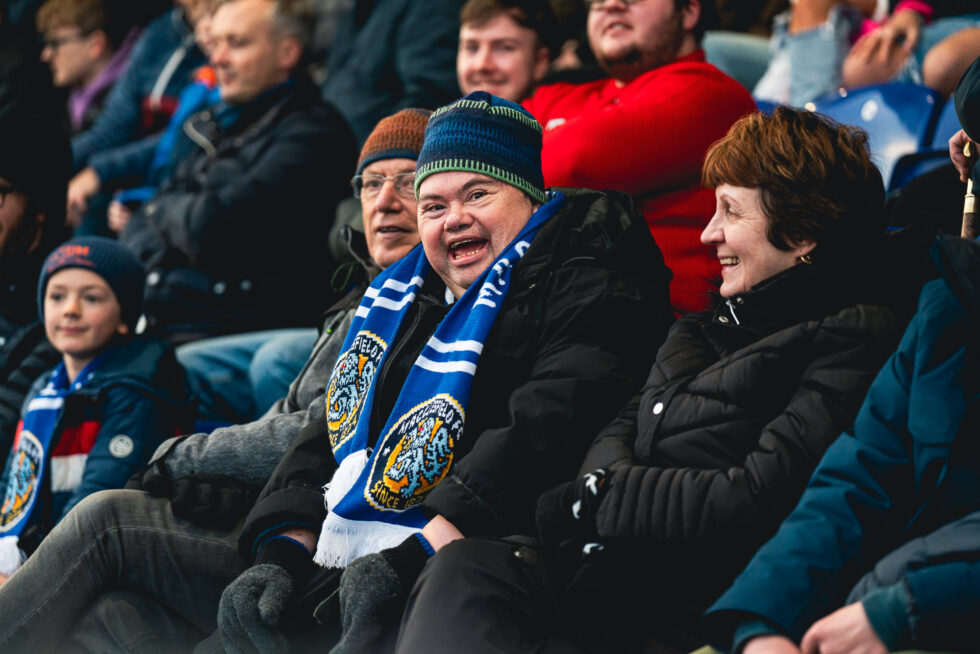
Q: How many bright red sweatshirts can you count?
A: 1